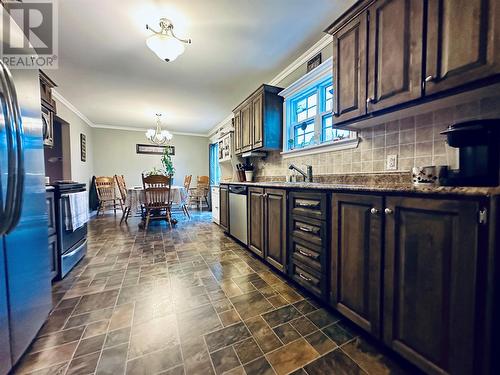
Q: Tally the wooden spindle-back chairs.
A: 5